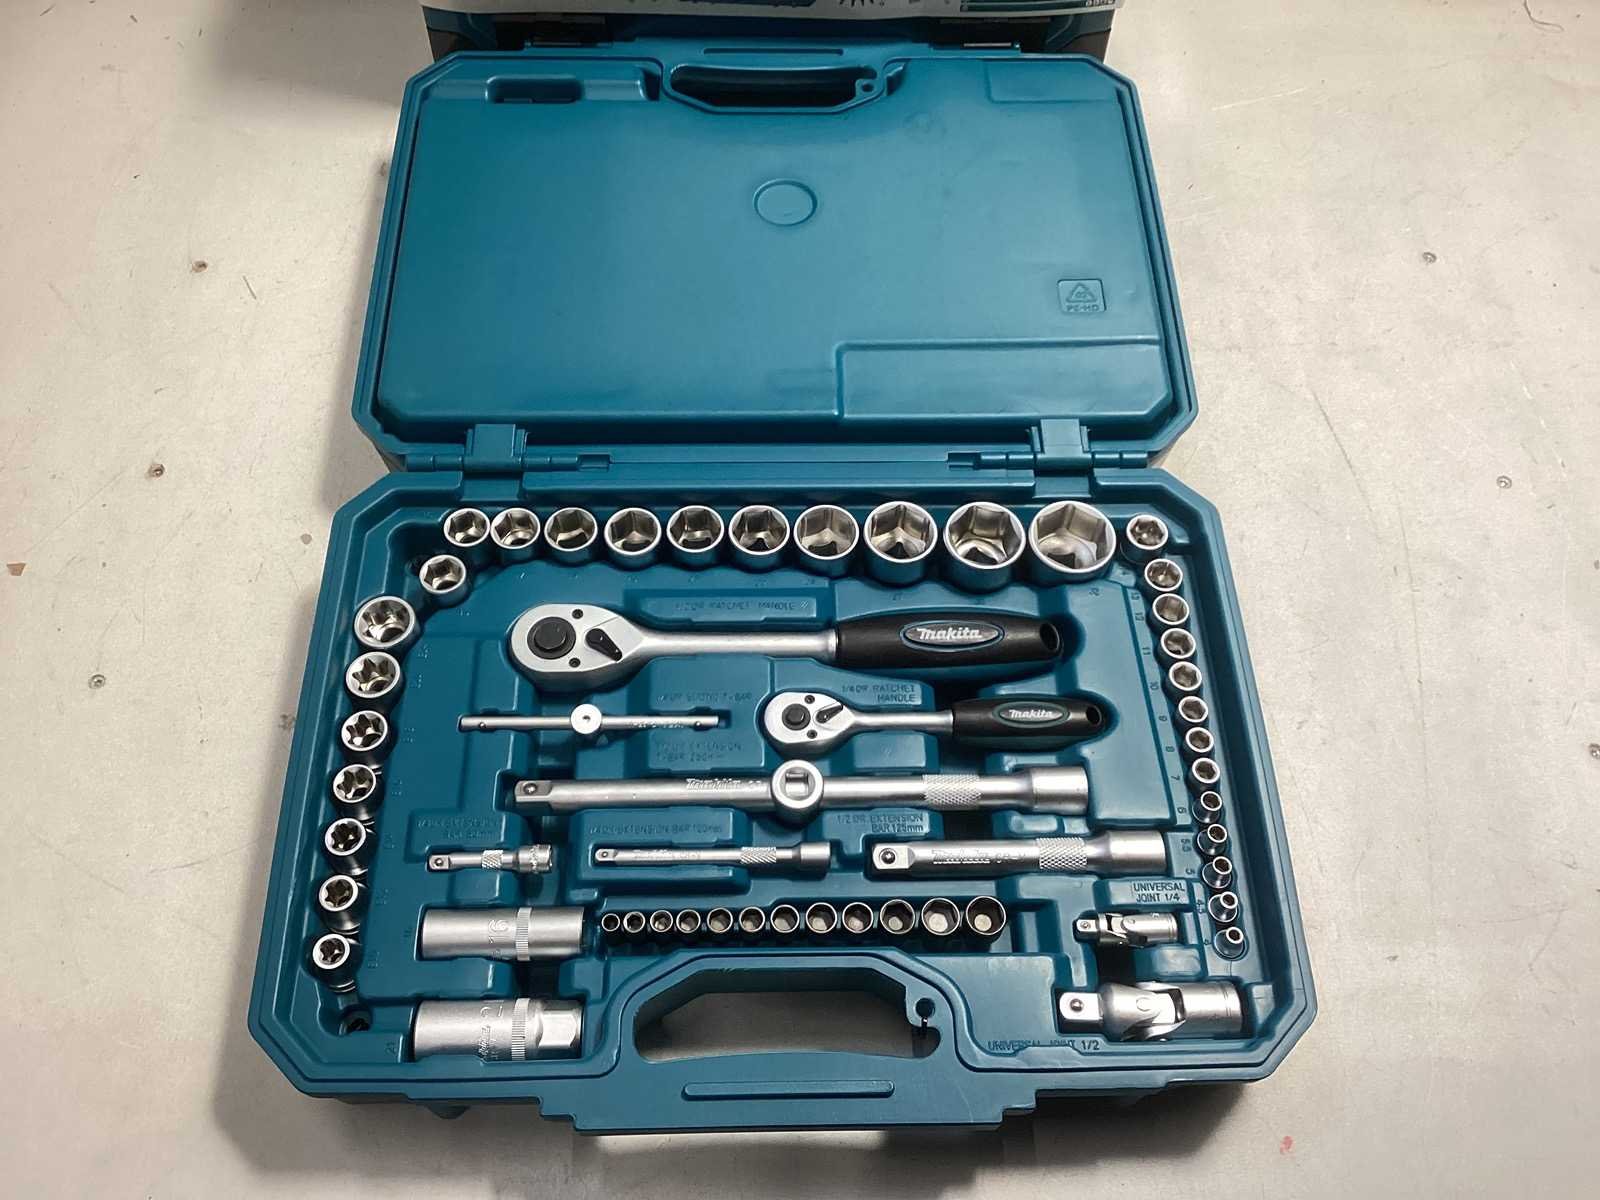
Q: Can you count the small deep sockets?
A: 12